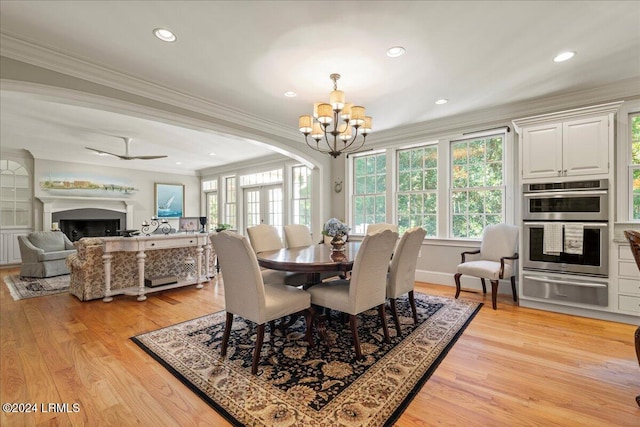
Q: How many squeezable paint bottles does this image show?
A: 0